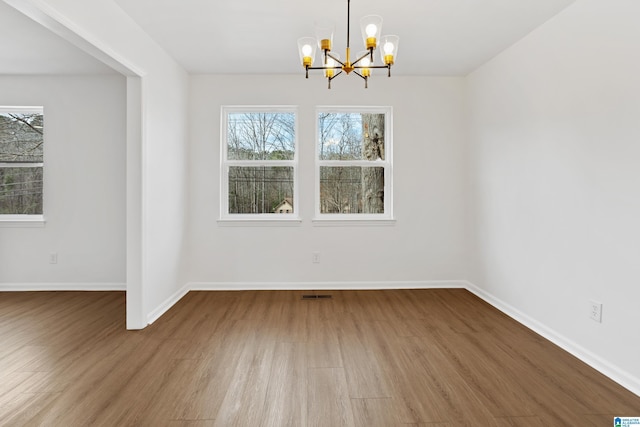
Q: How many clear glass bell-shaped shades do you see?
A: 6